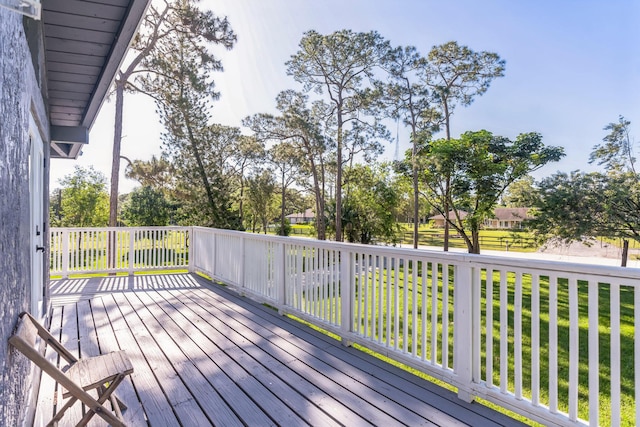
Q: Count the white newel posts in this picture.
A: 8